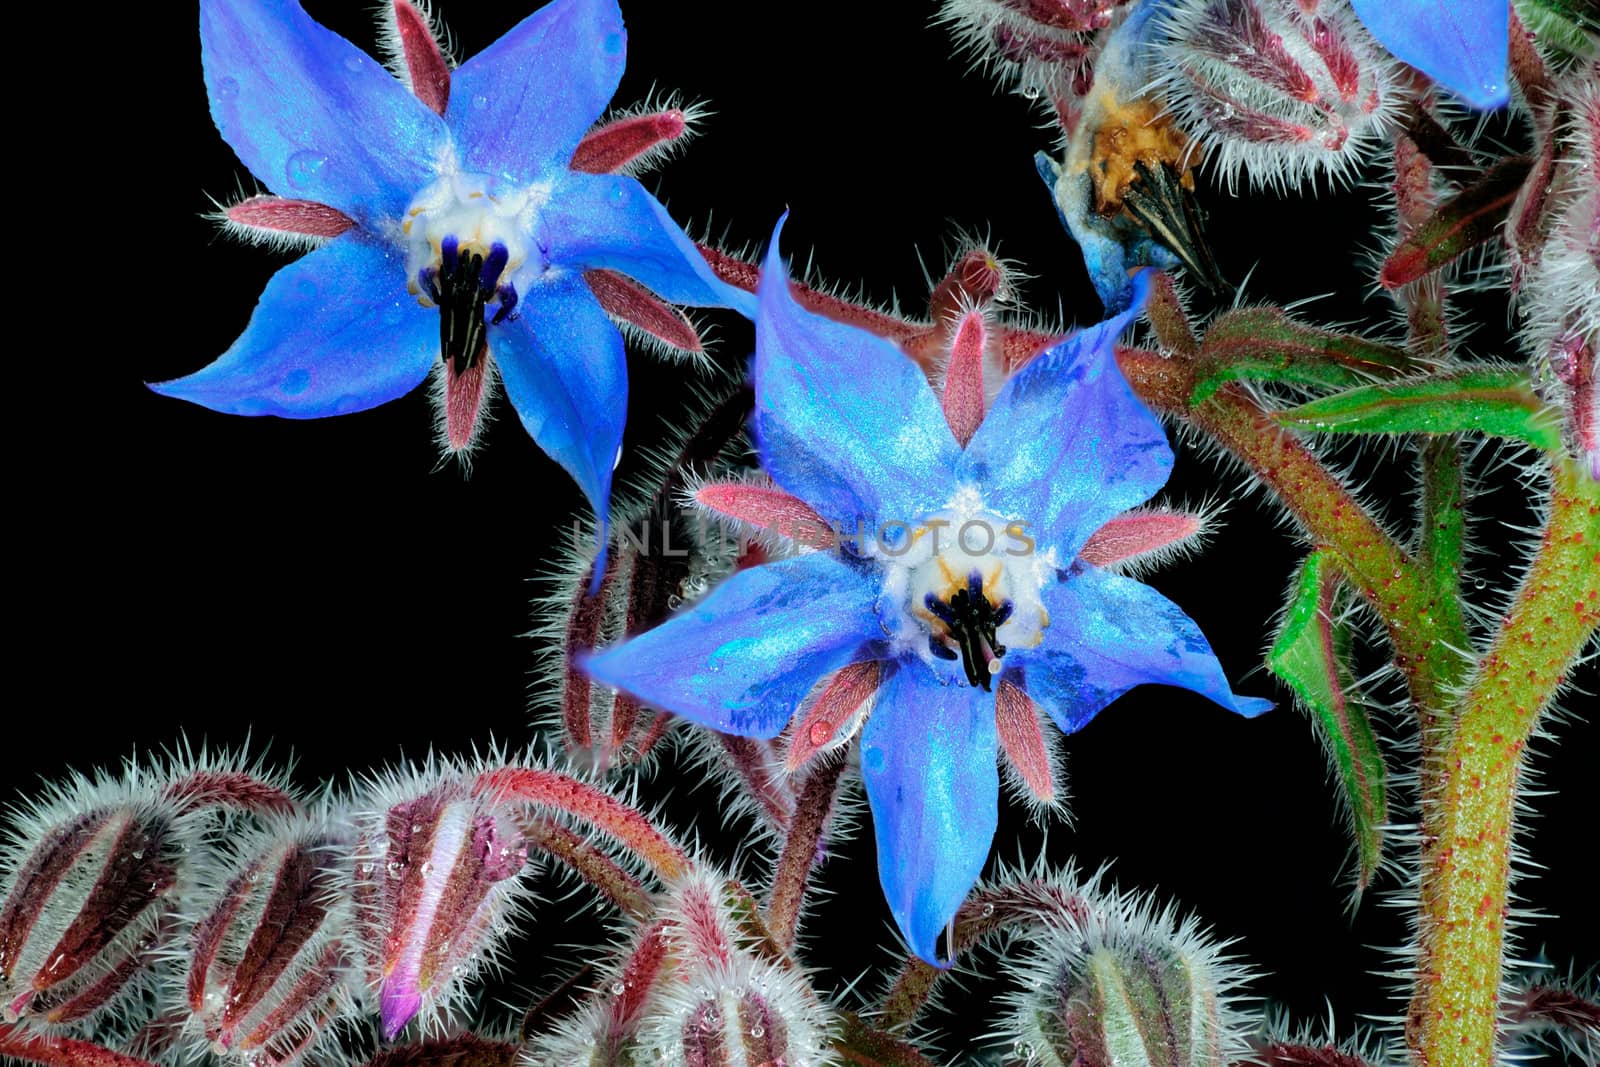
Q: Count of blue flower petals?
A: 11